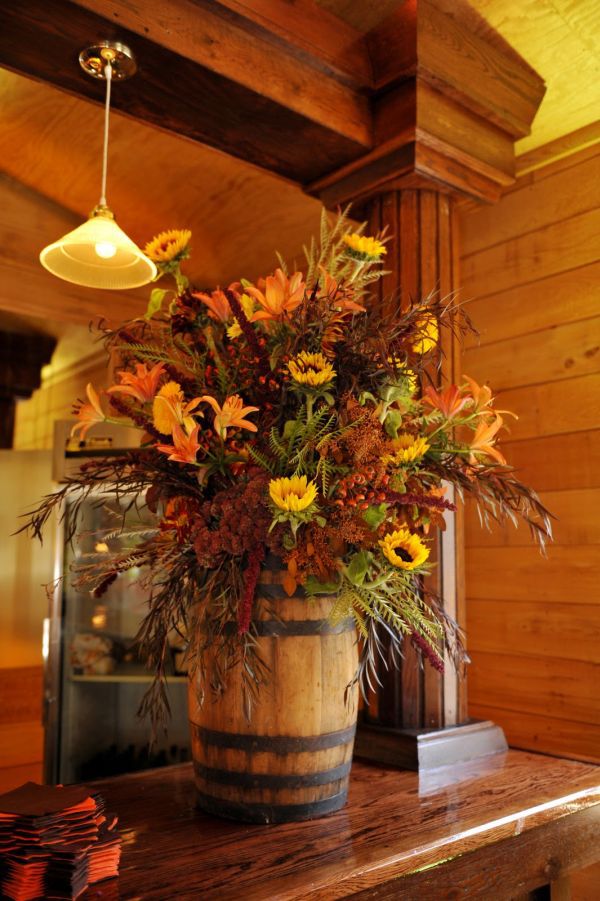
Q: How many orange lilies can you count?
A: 11